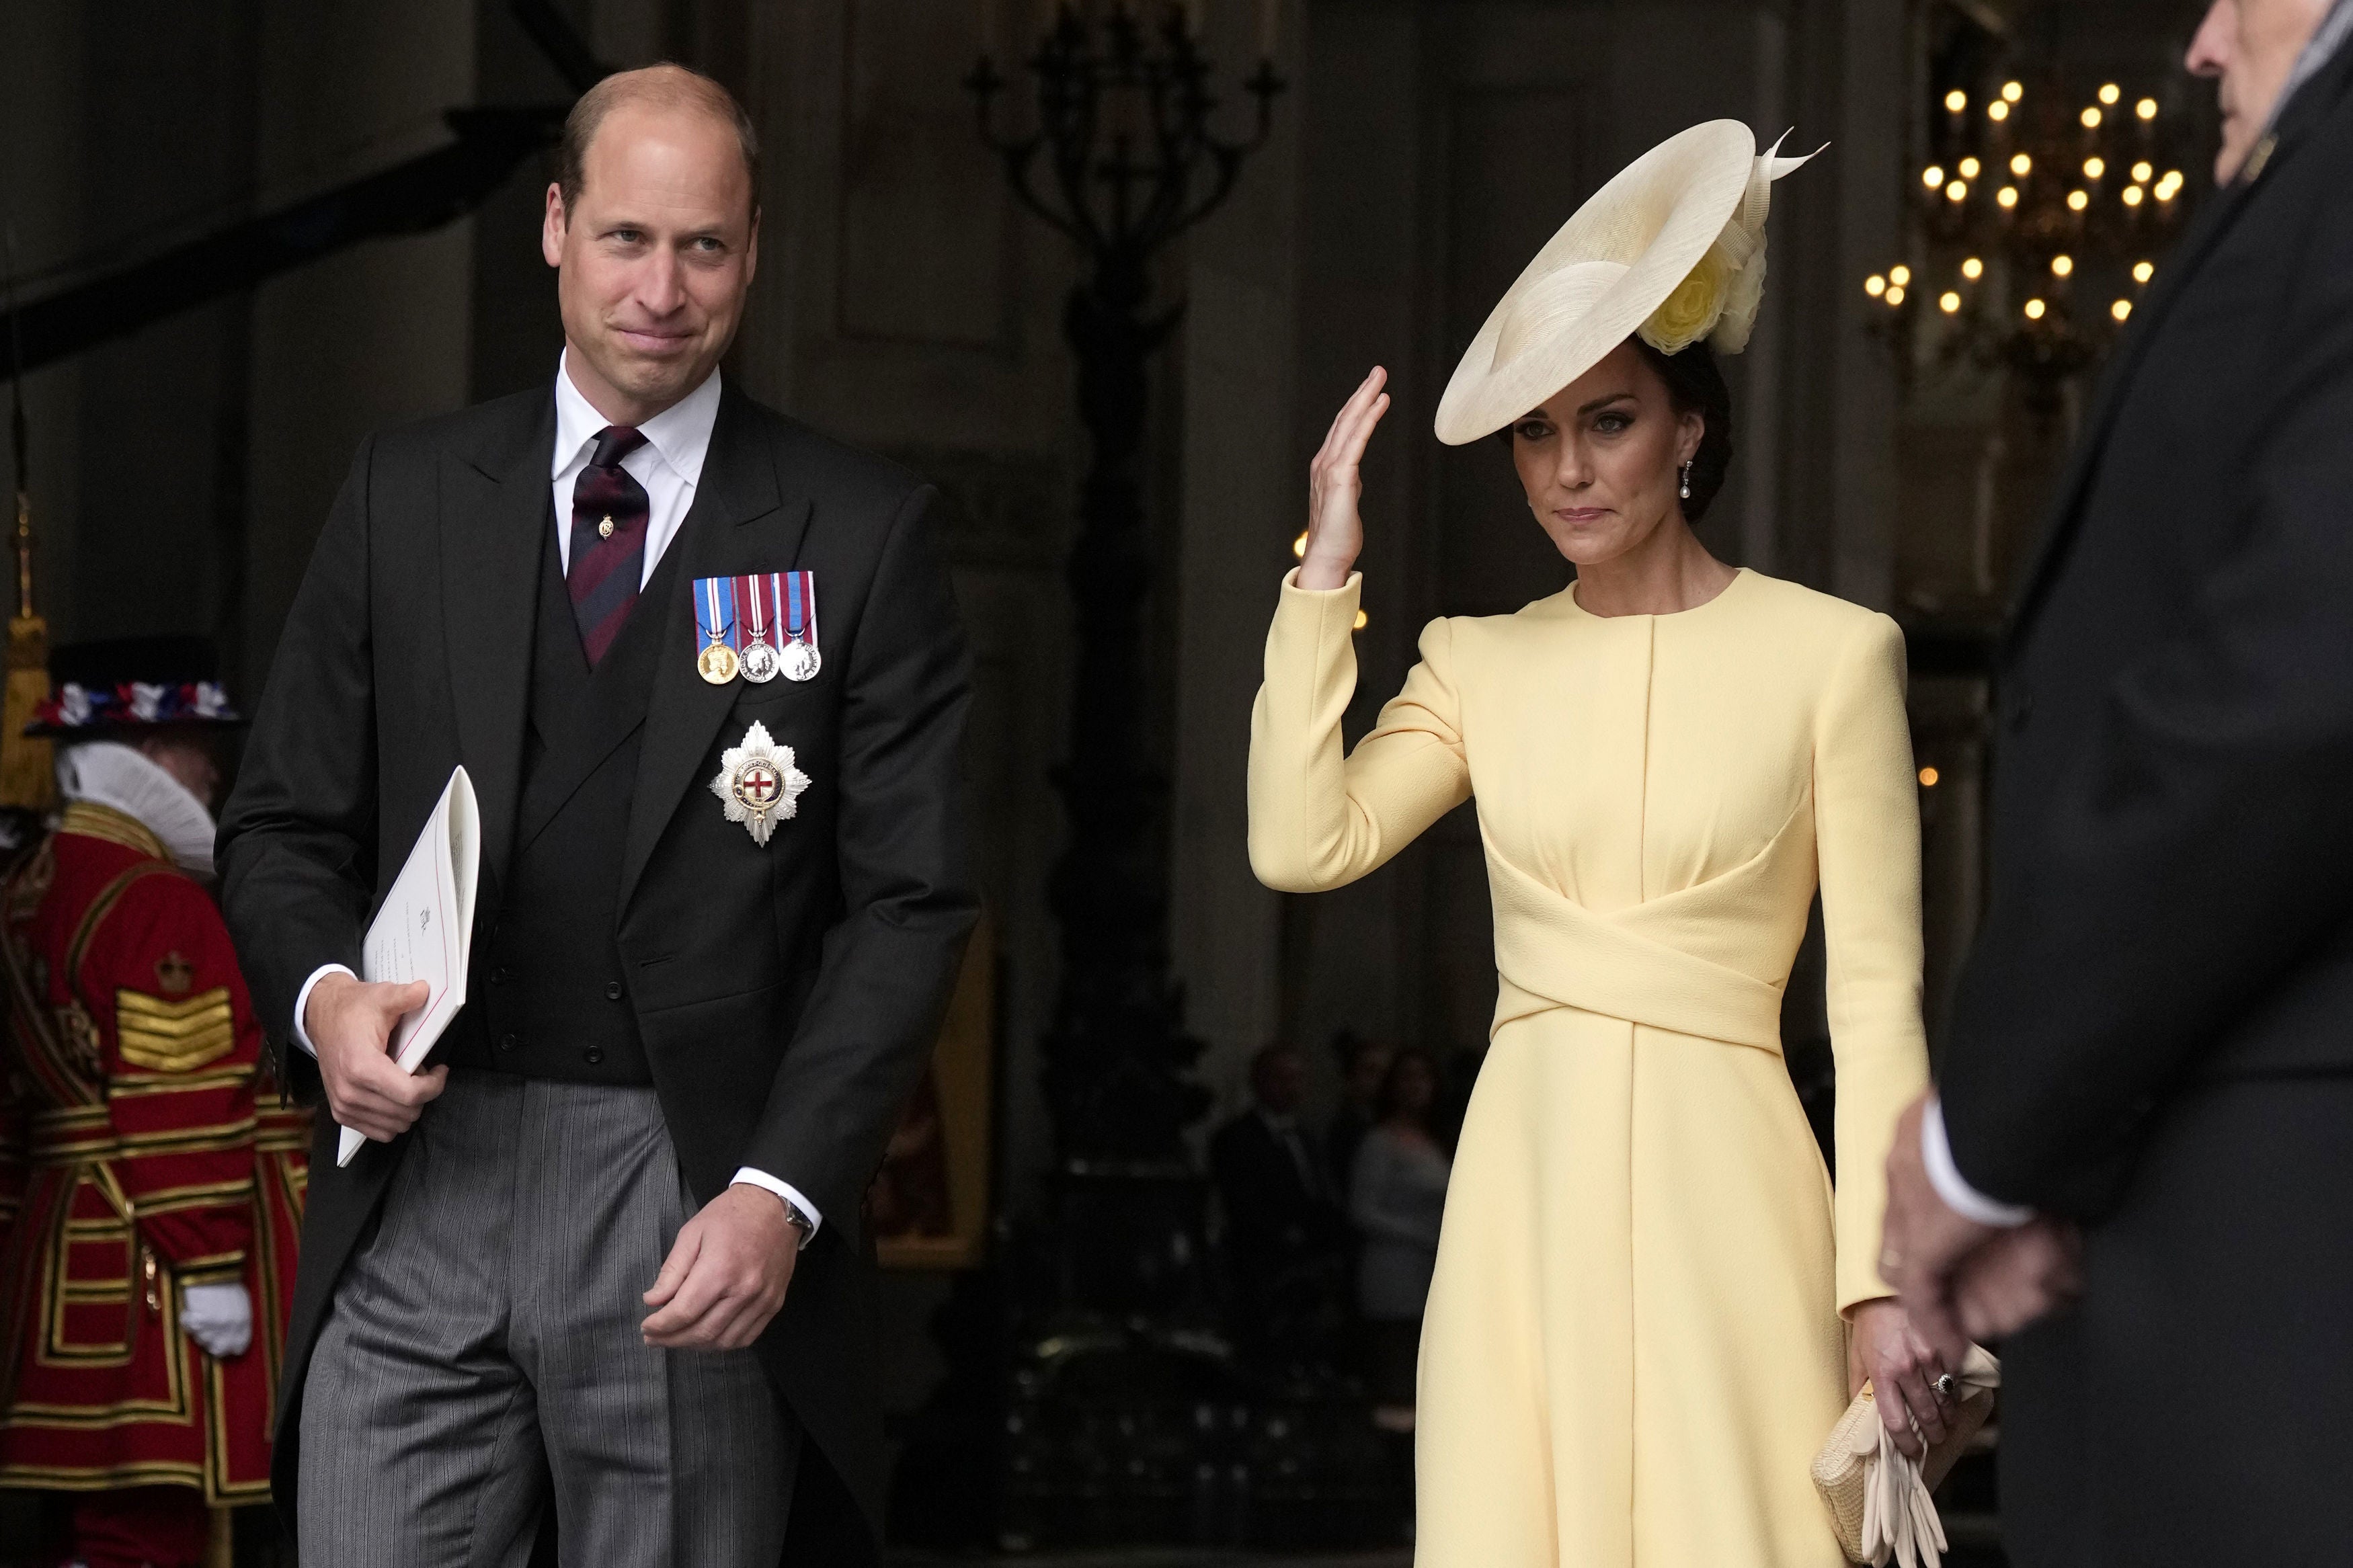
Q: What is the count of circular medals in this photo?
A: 3